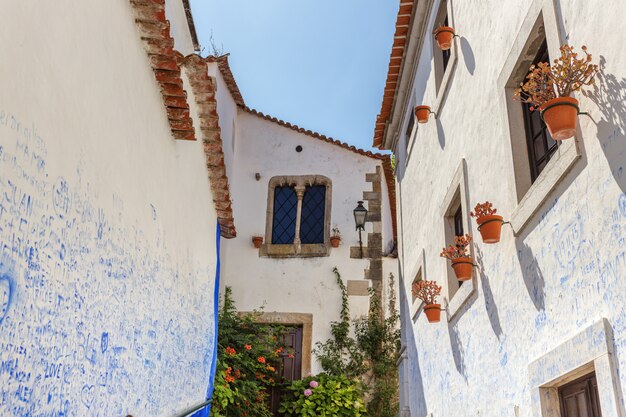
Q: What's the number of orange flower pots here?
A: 8